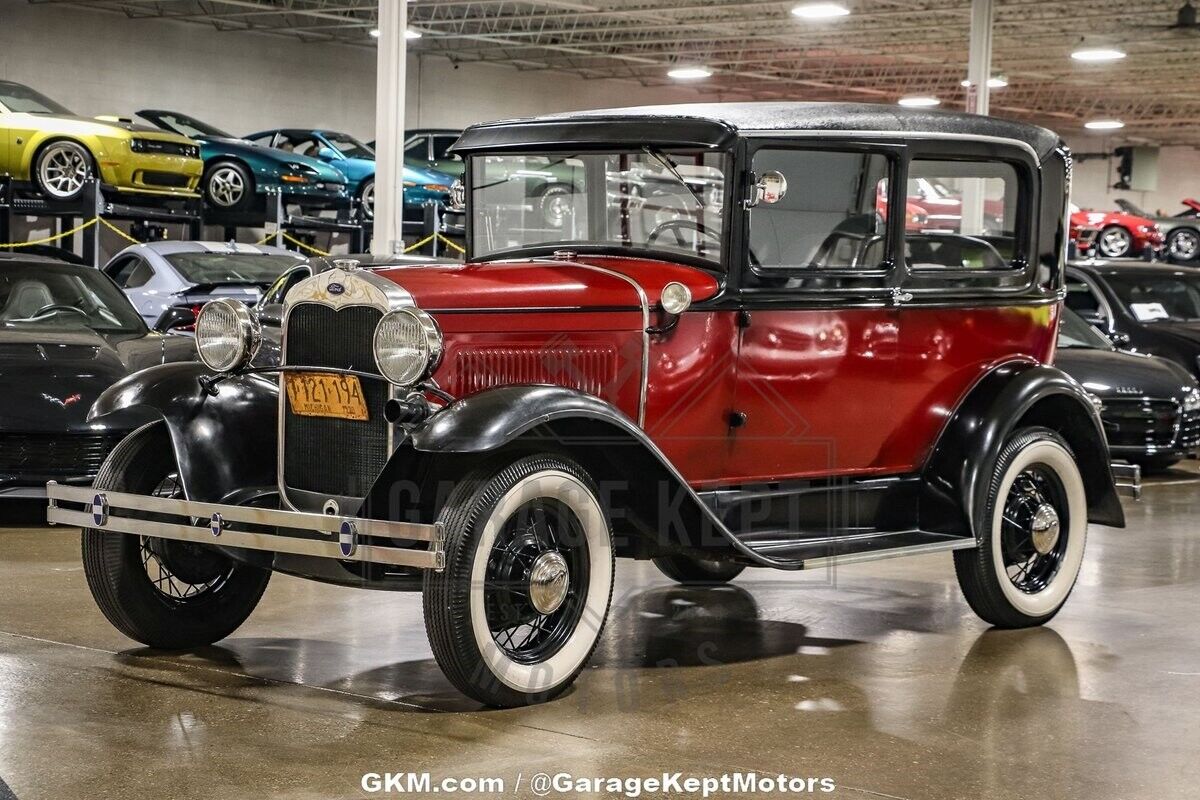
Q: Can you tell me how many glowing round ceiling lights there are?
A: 7